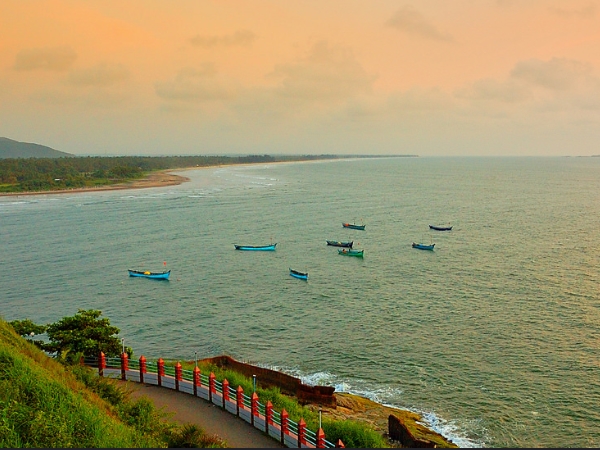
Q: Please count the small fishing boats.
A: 8